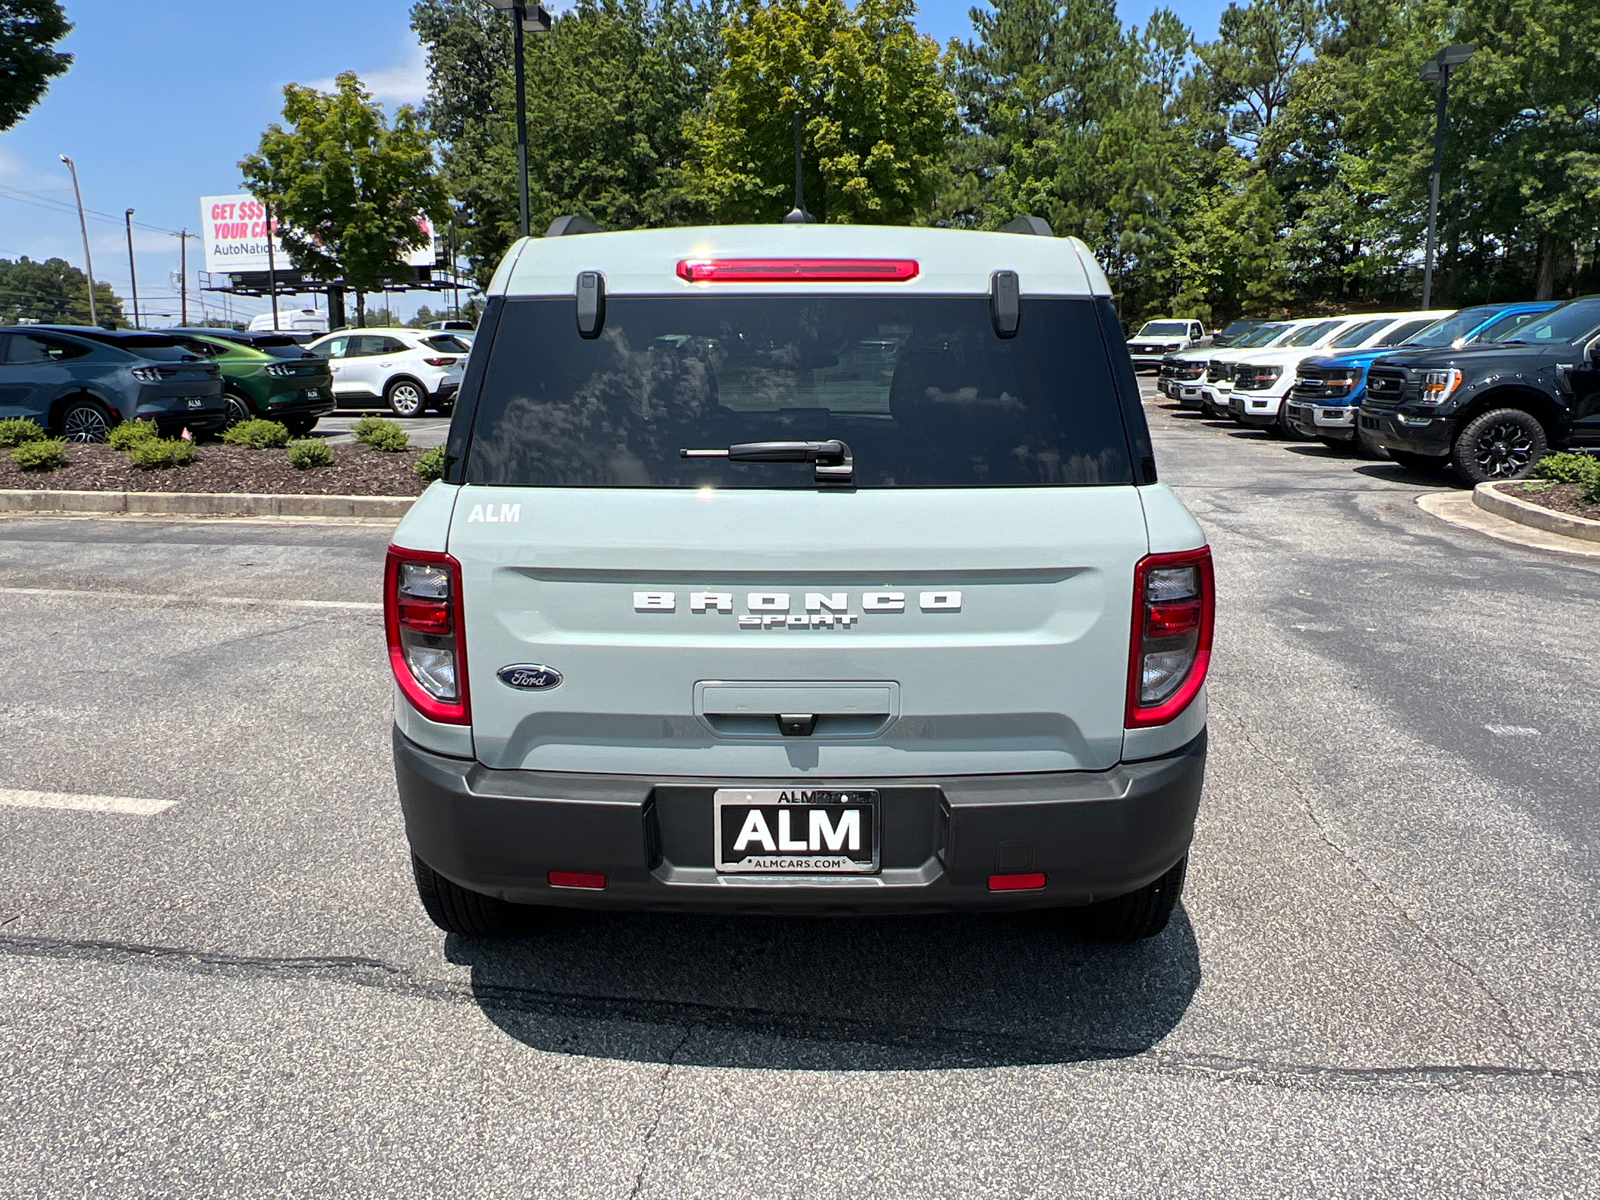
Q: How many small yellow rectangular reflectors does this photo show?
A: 0